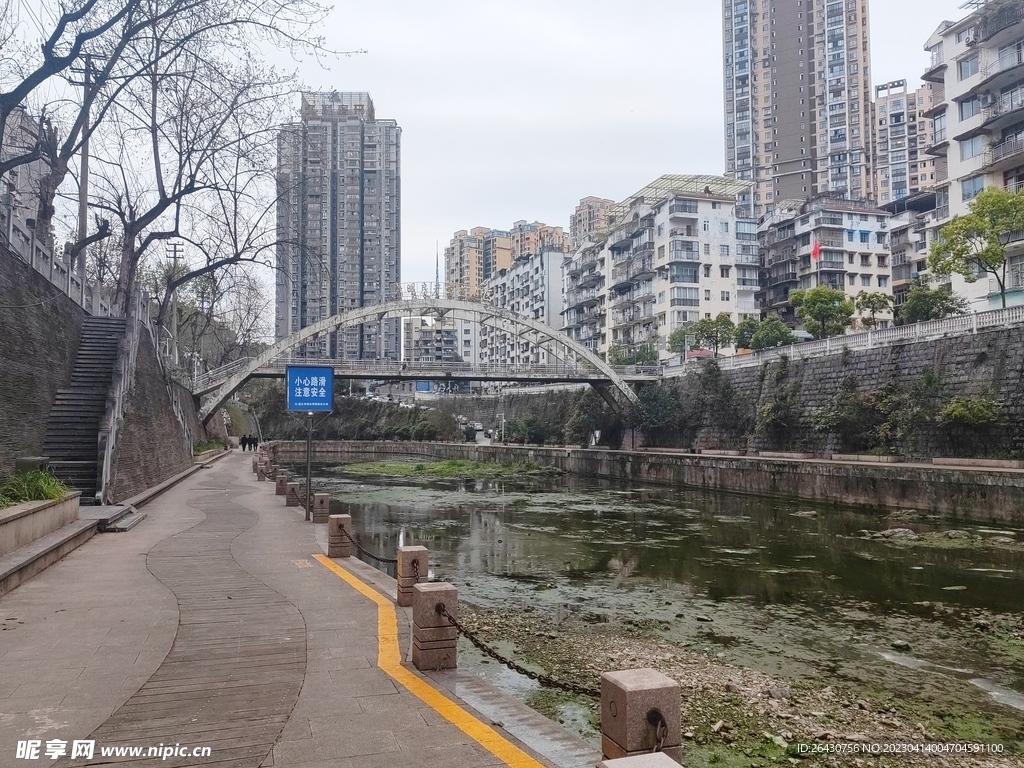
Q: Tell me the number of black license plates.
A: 0